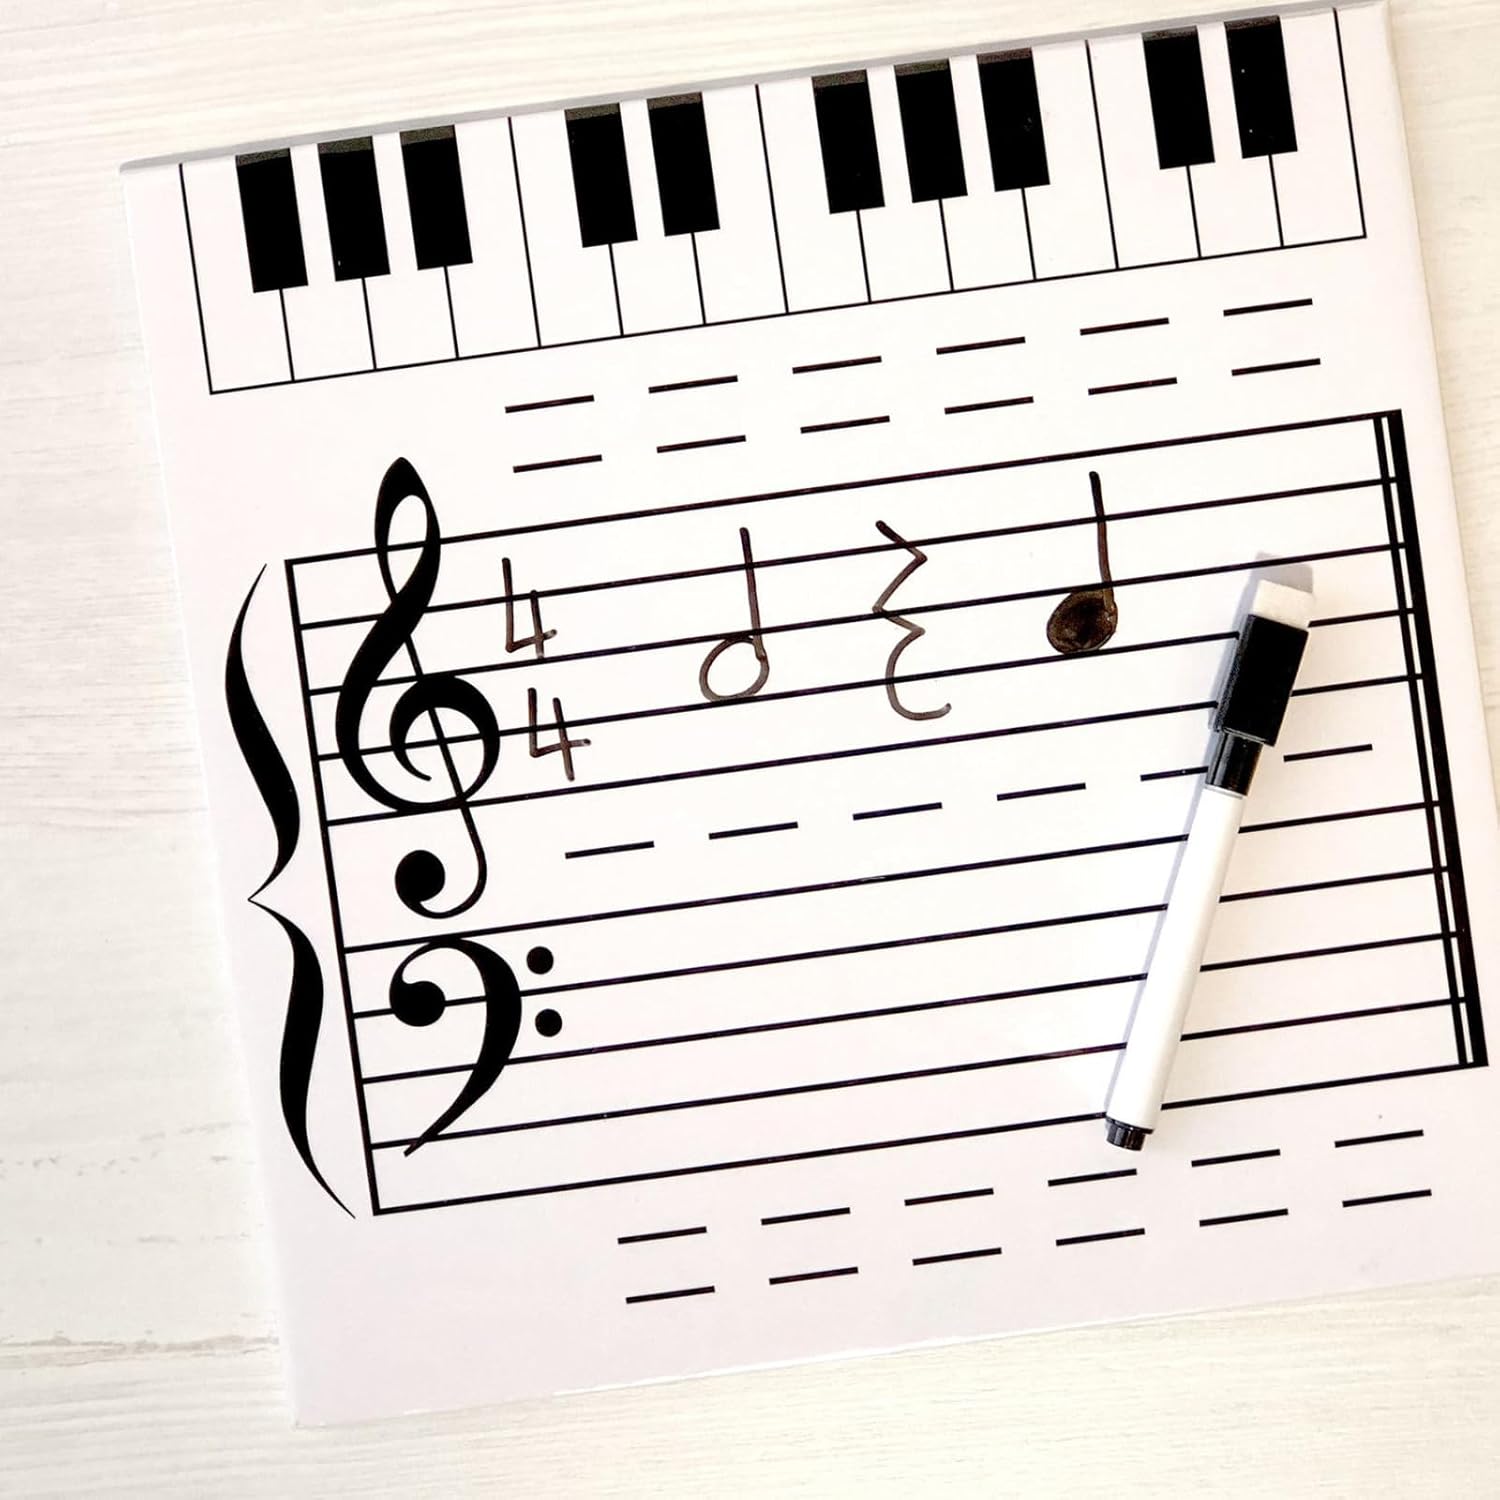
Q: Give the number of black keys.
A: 10